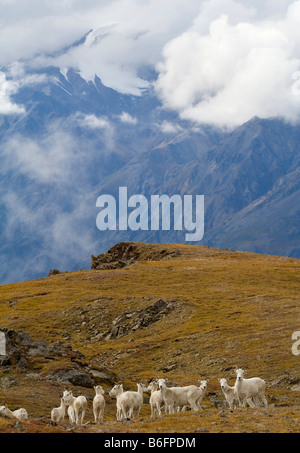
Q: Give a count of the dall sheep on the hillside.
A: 11